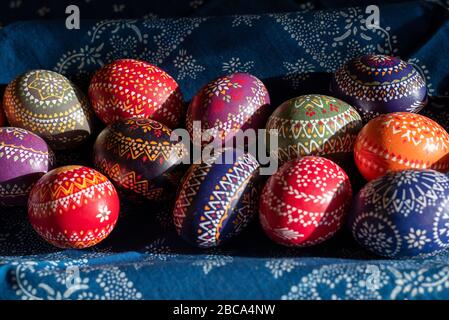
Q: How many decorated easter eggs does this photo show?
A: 12